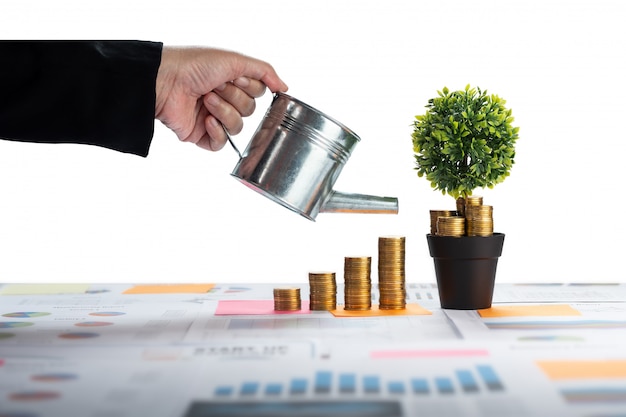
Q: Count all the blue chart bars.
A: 12